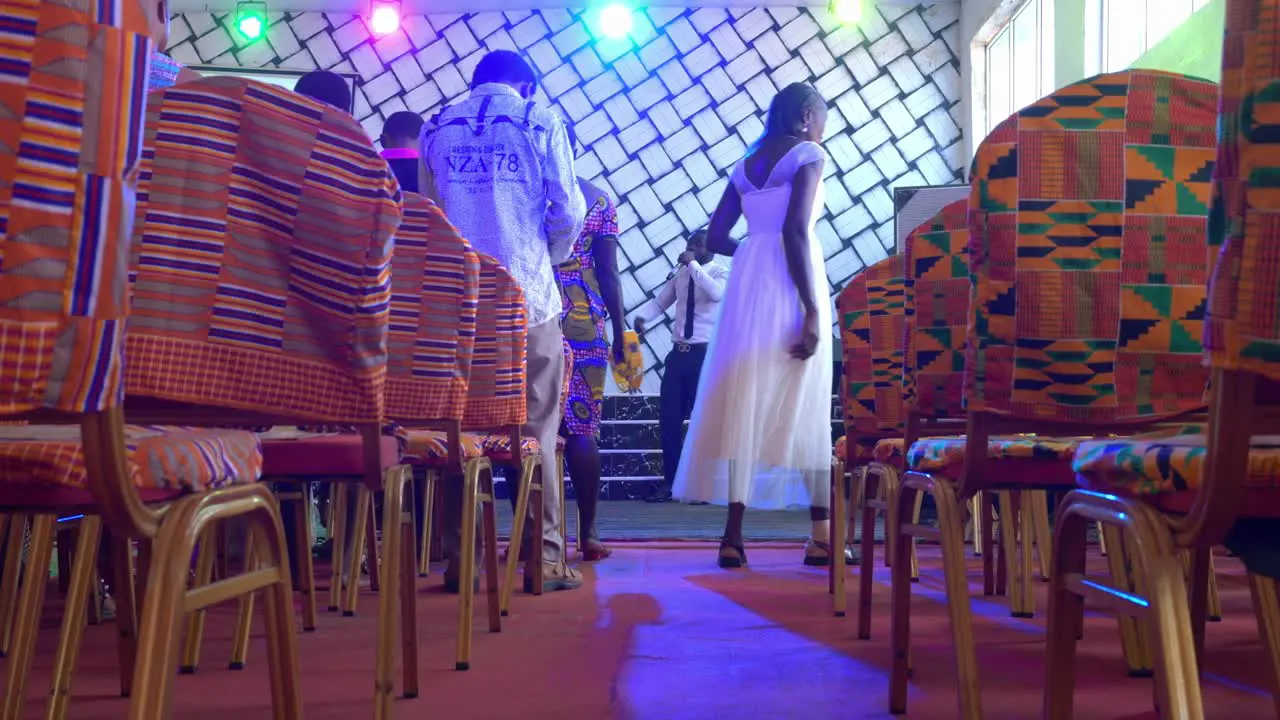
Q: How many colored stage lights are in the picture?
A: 4